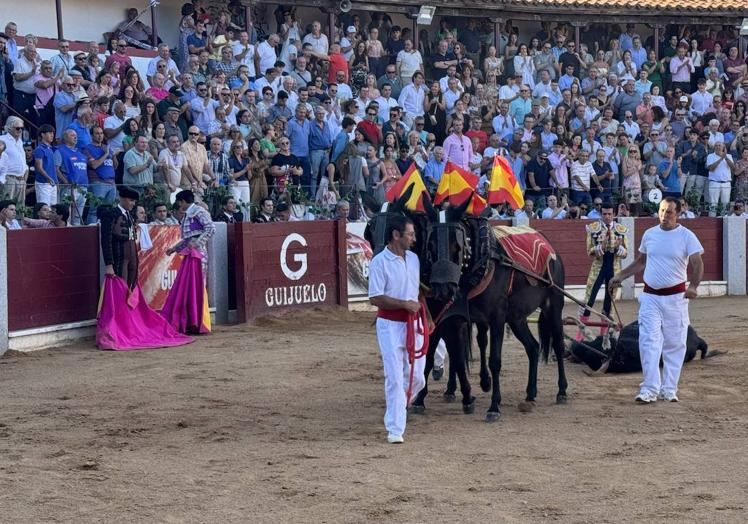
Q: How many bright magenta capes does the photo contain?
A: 2